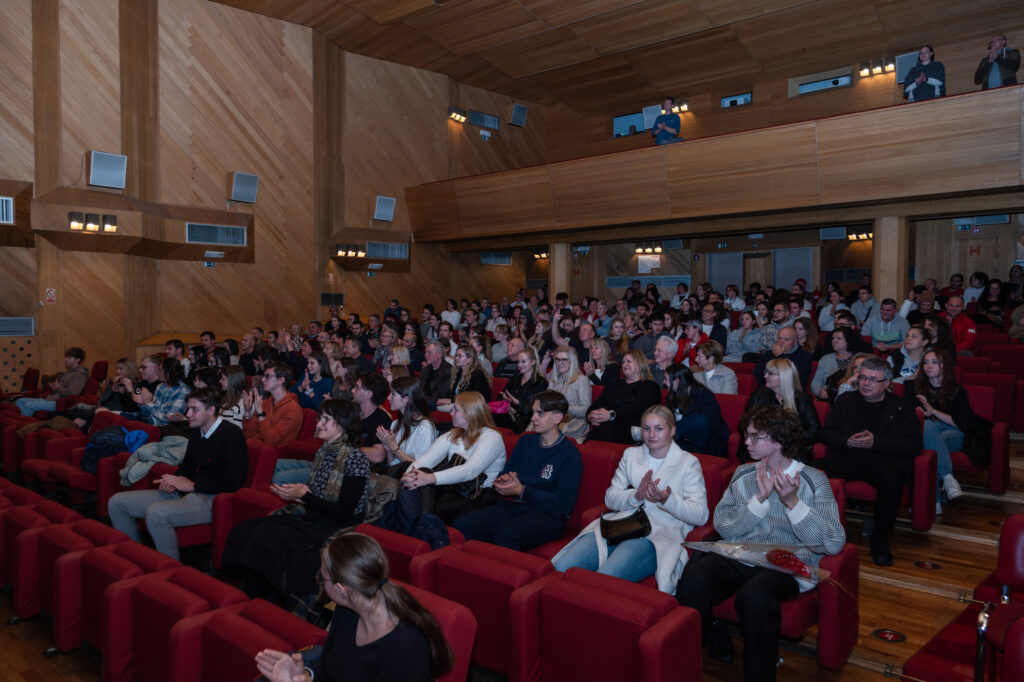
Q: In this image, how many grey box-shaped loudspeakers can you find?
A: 6